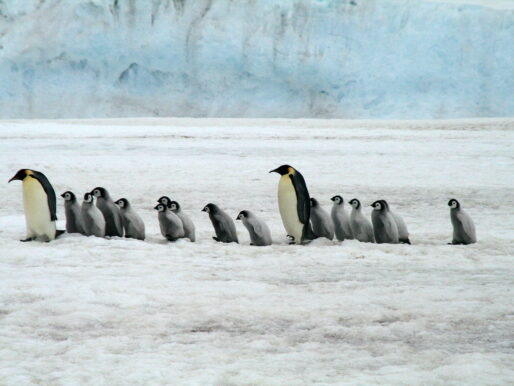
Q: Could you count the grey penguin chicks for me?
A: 15